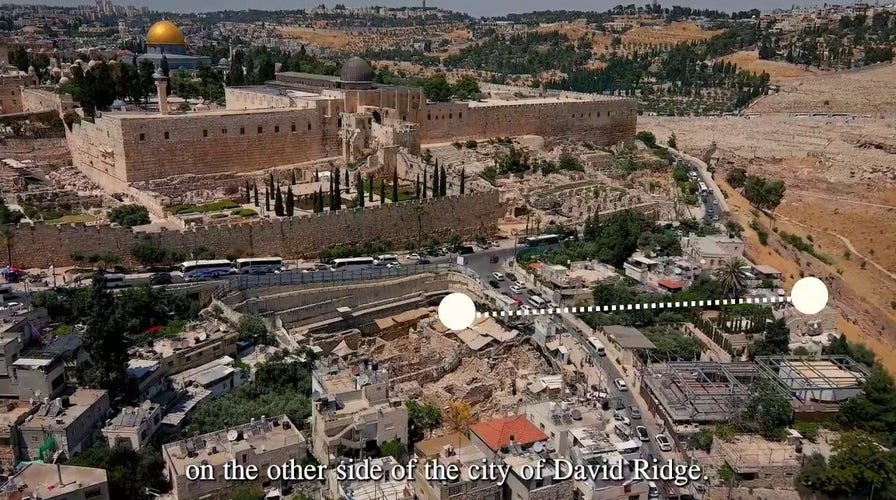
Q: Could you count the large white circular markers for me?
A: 2